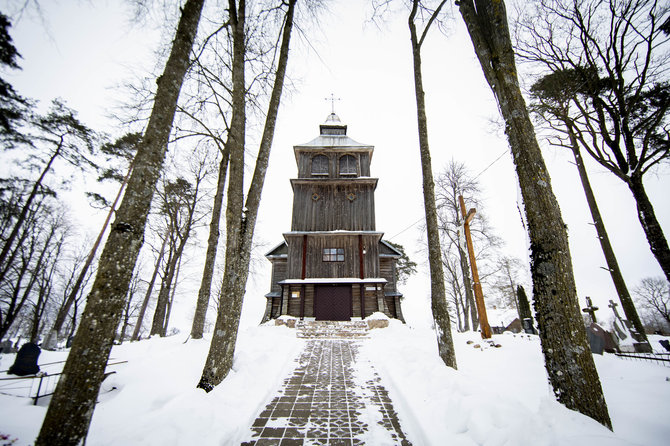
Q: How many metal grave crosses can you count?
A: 2